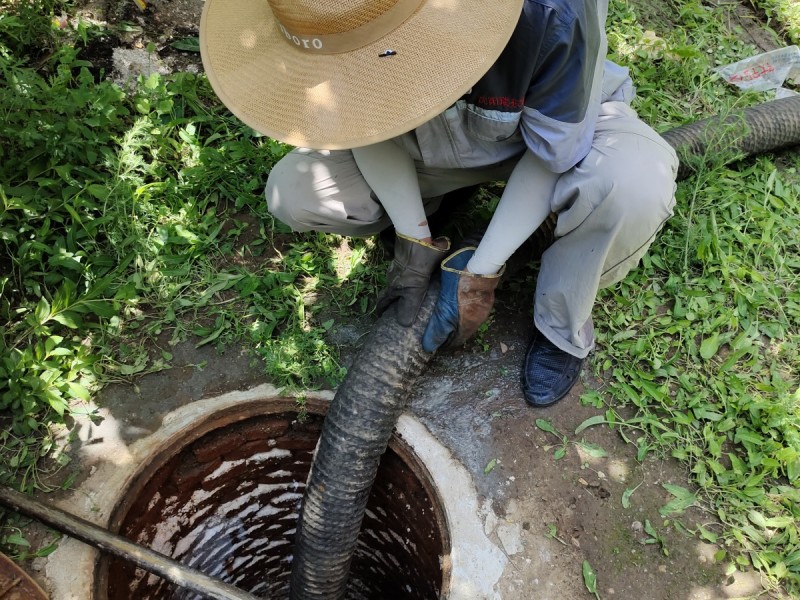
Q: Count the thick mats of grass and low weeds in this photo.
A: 2